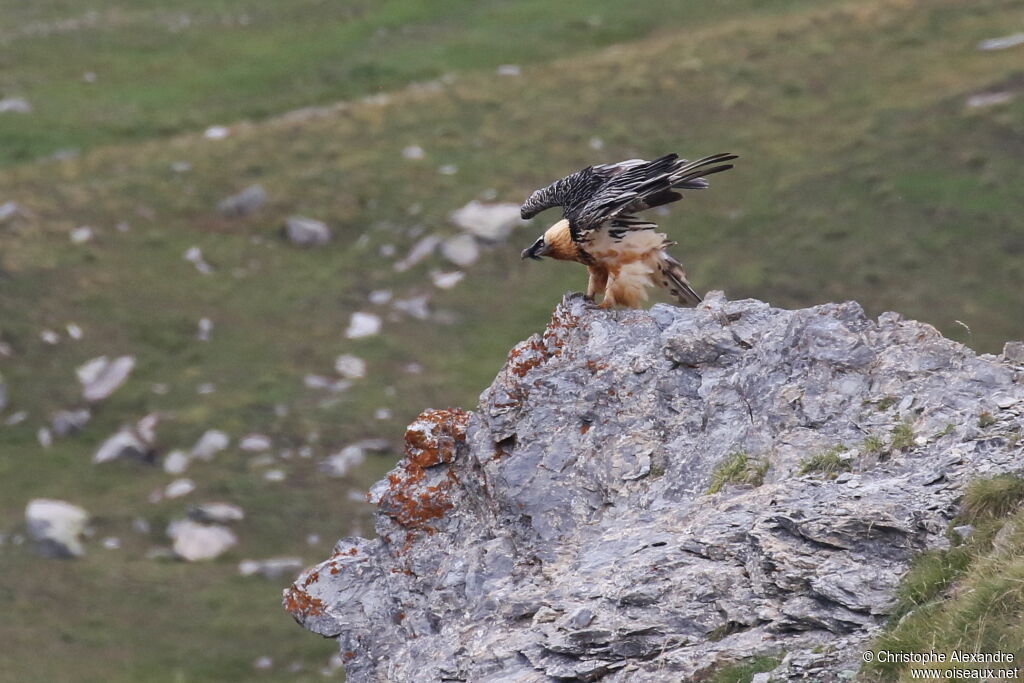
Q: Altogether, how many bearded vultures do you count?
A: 1